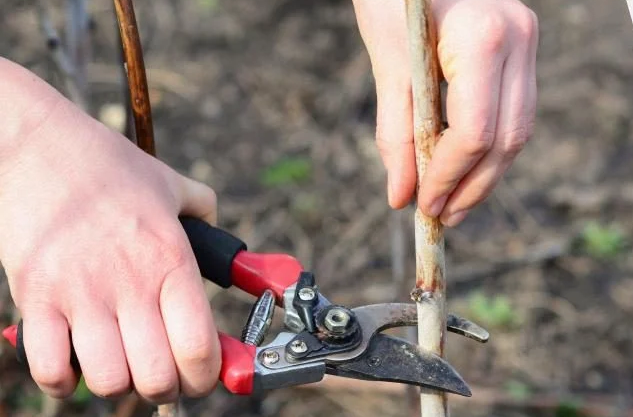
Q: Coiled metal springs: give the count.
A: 1